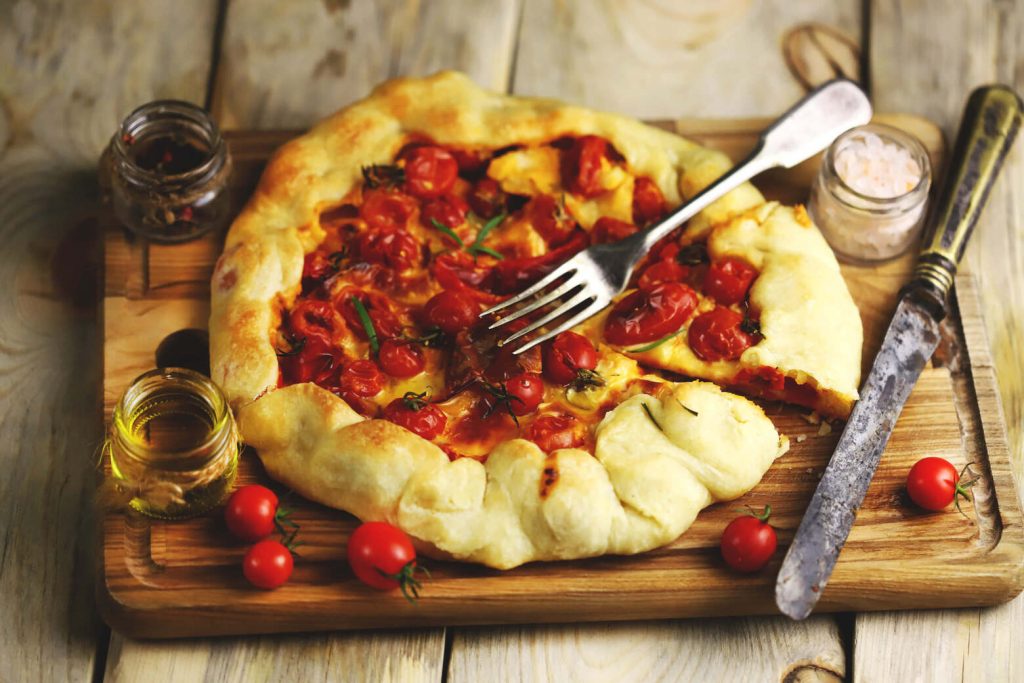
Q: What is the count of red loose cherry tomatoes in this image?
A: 5